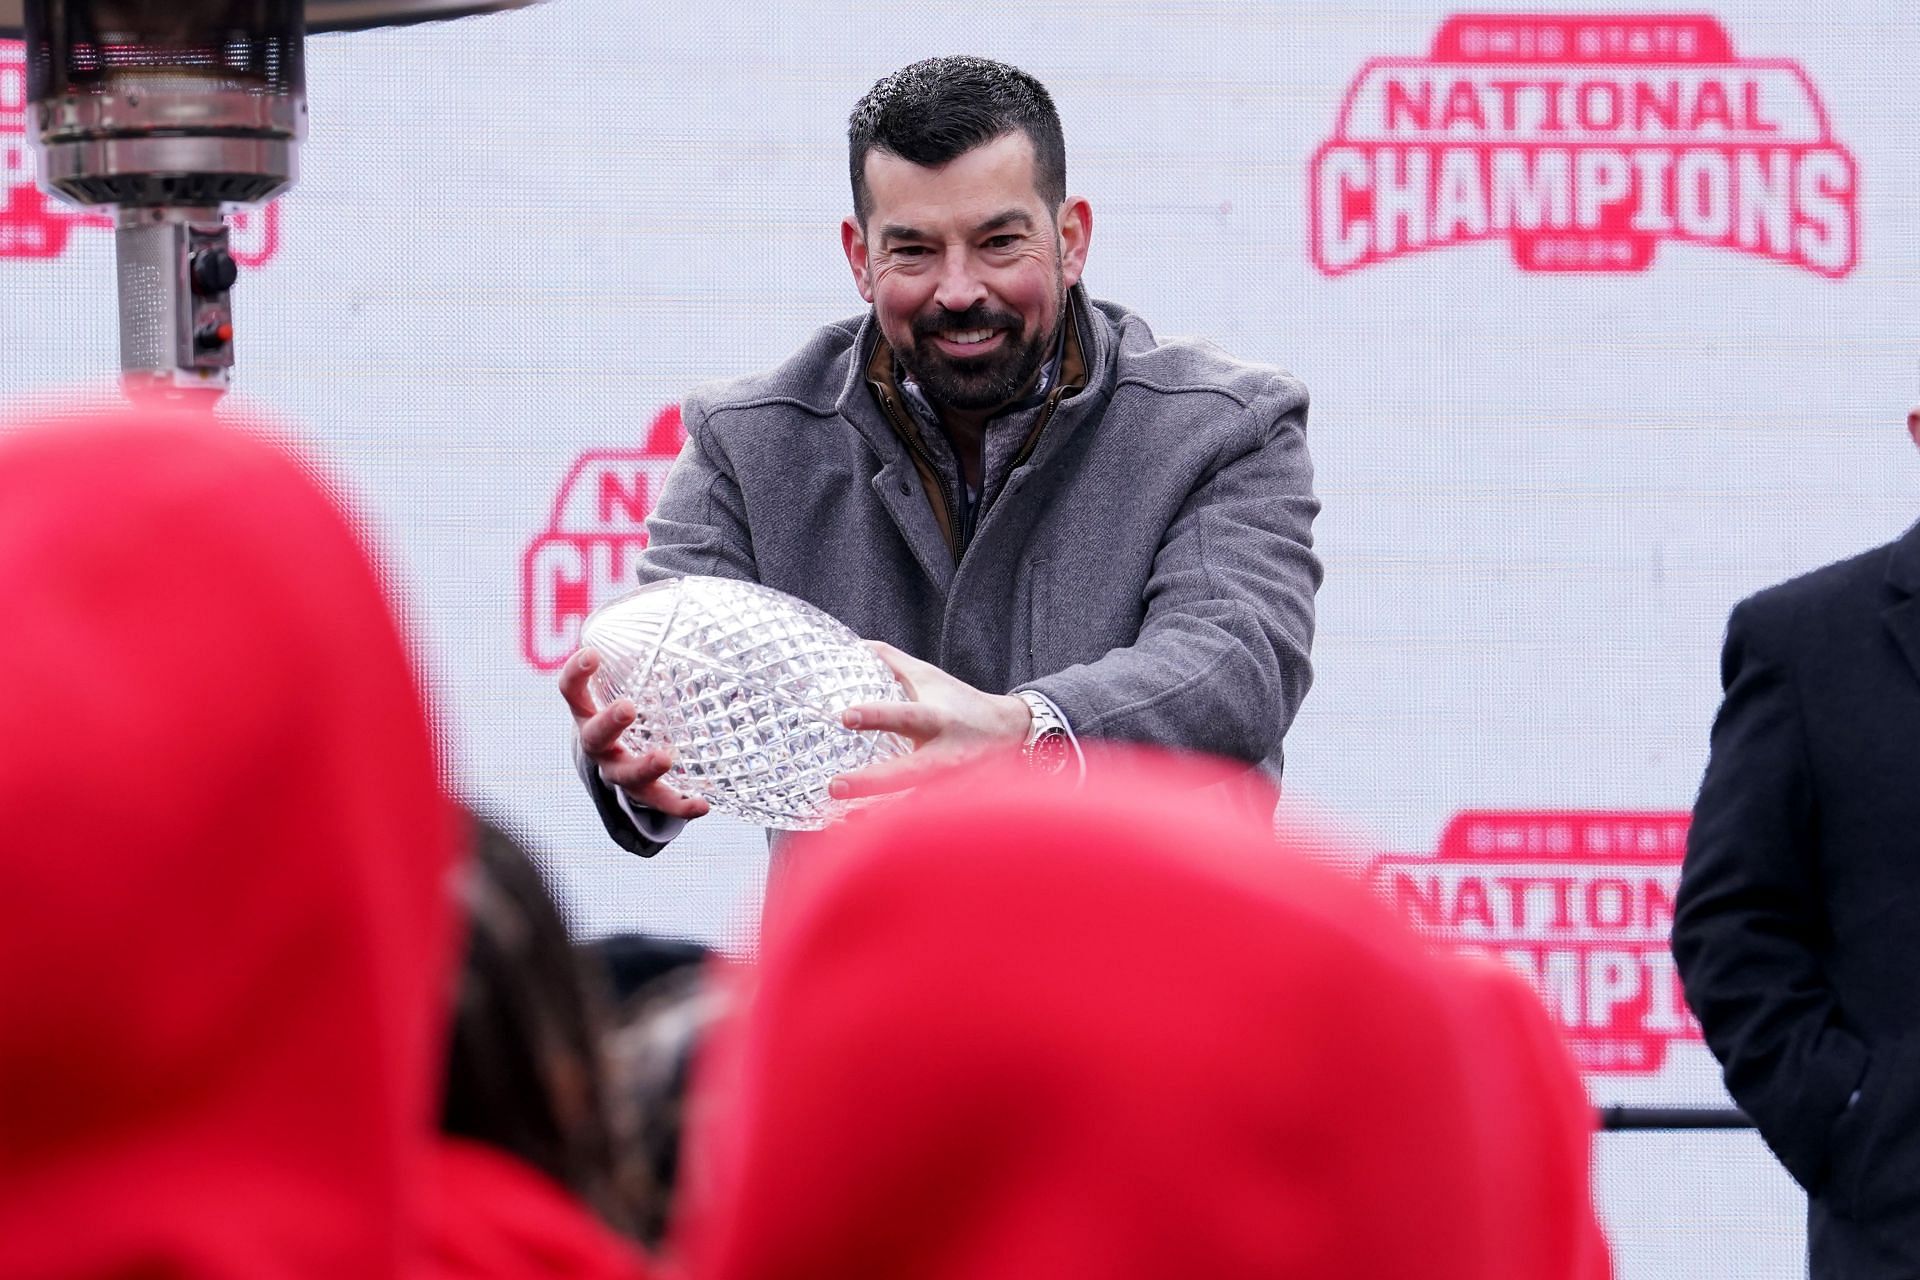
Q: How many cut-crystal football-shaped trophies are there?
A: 1